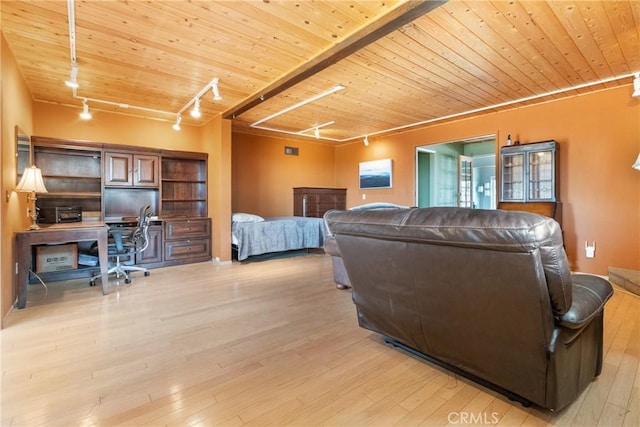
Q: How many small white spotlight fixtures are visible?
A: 8